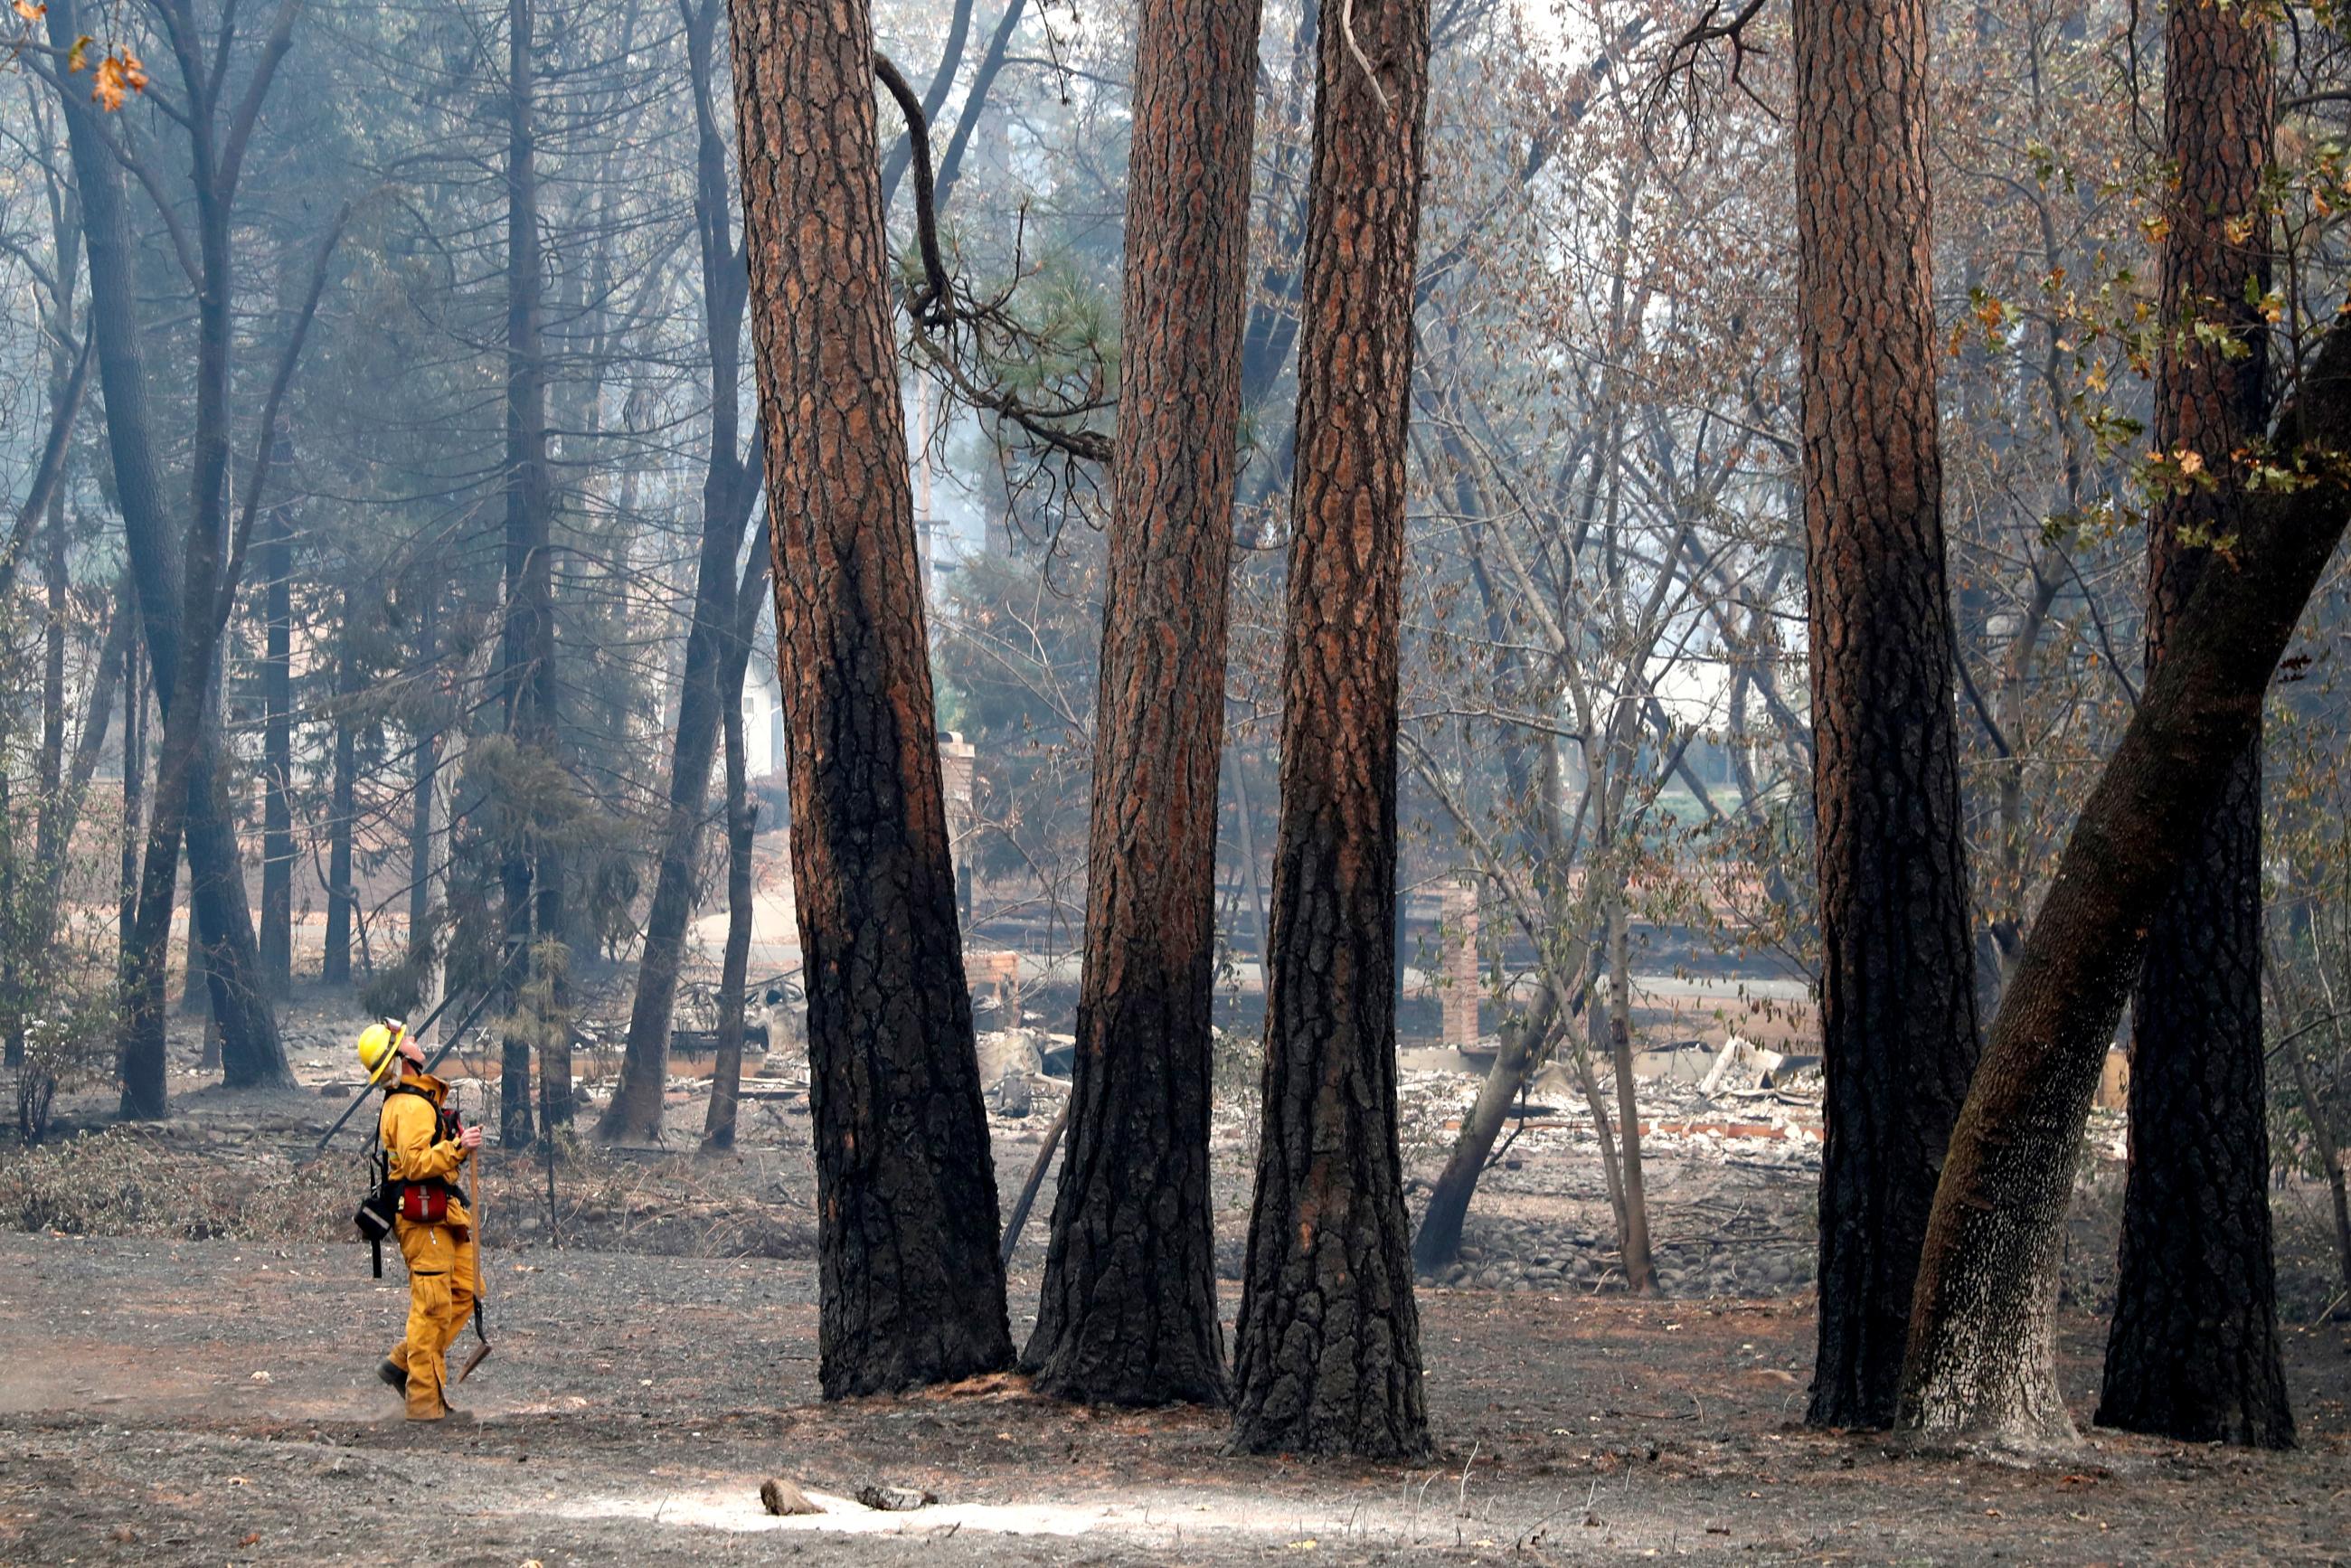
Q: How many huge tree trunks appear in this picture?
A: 6